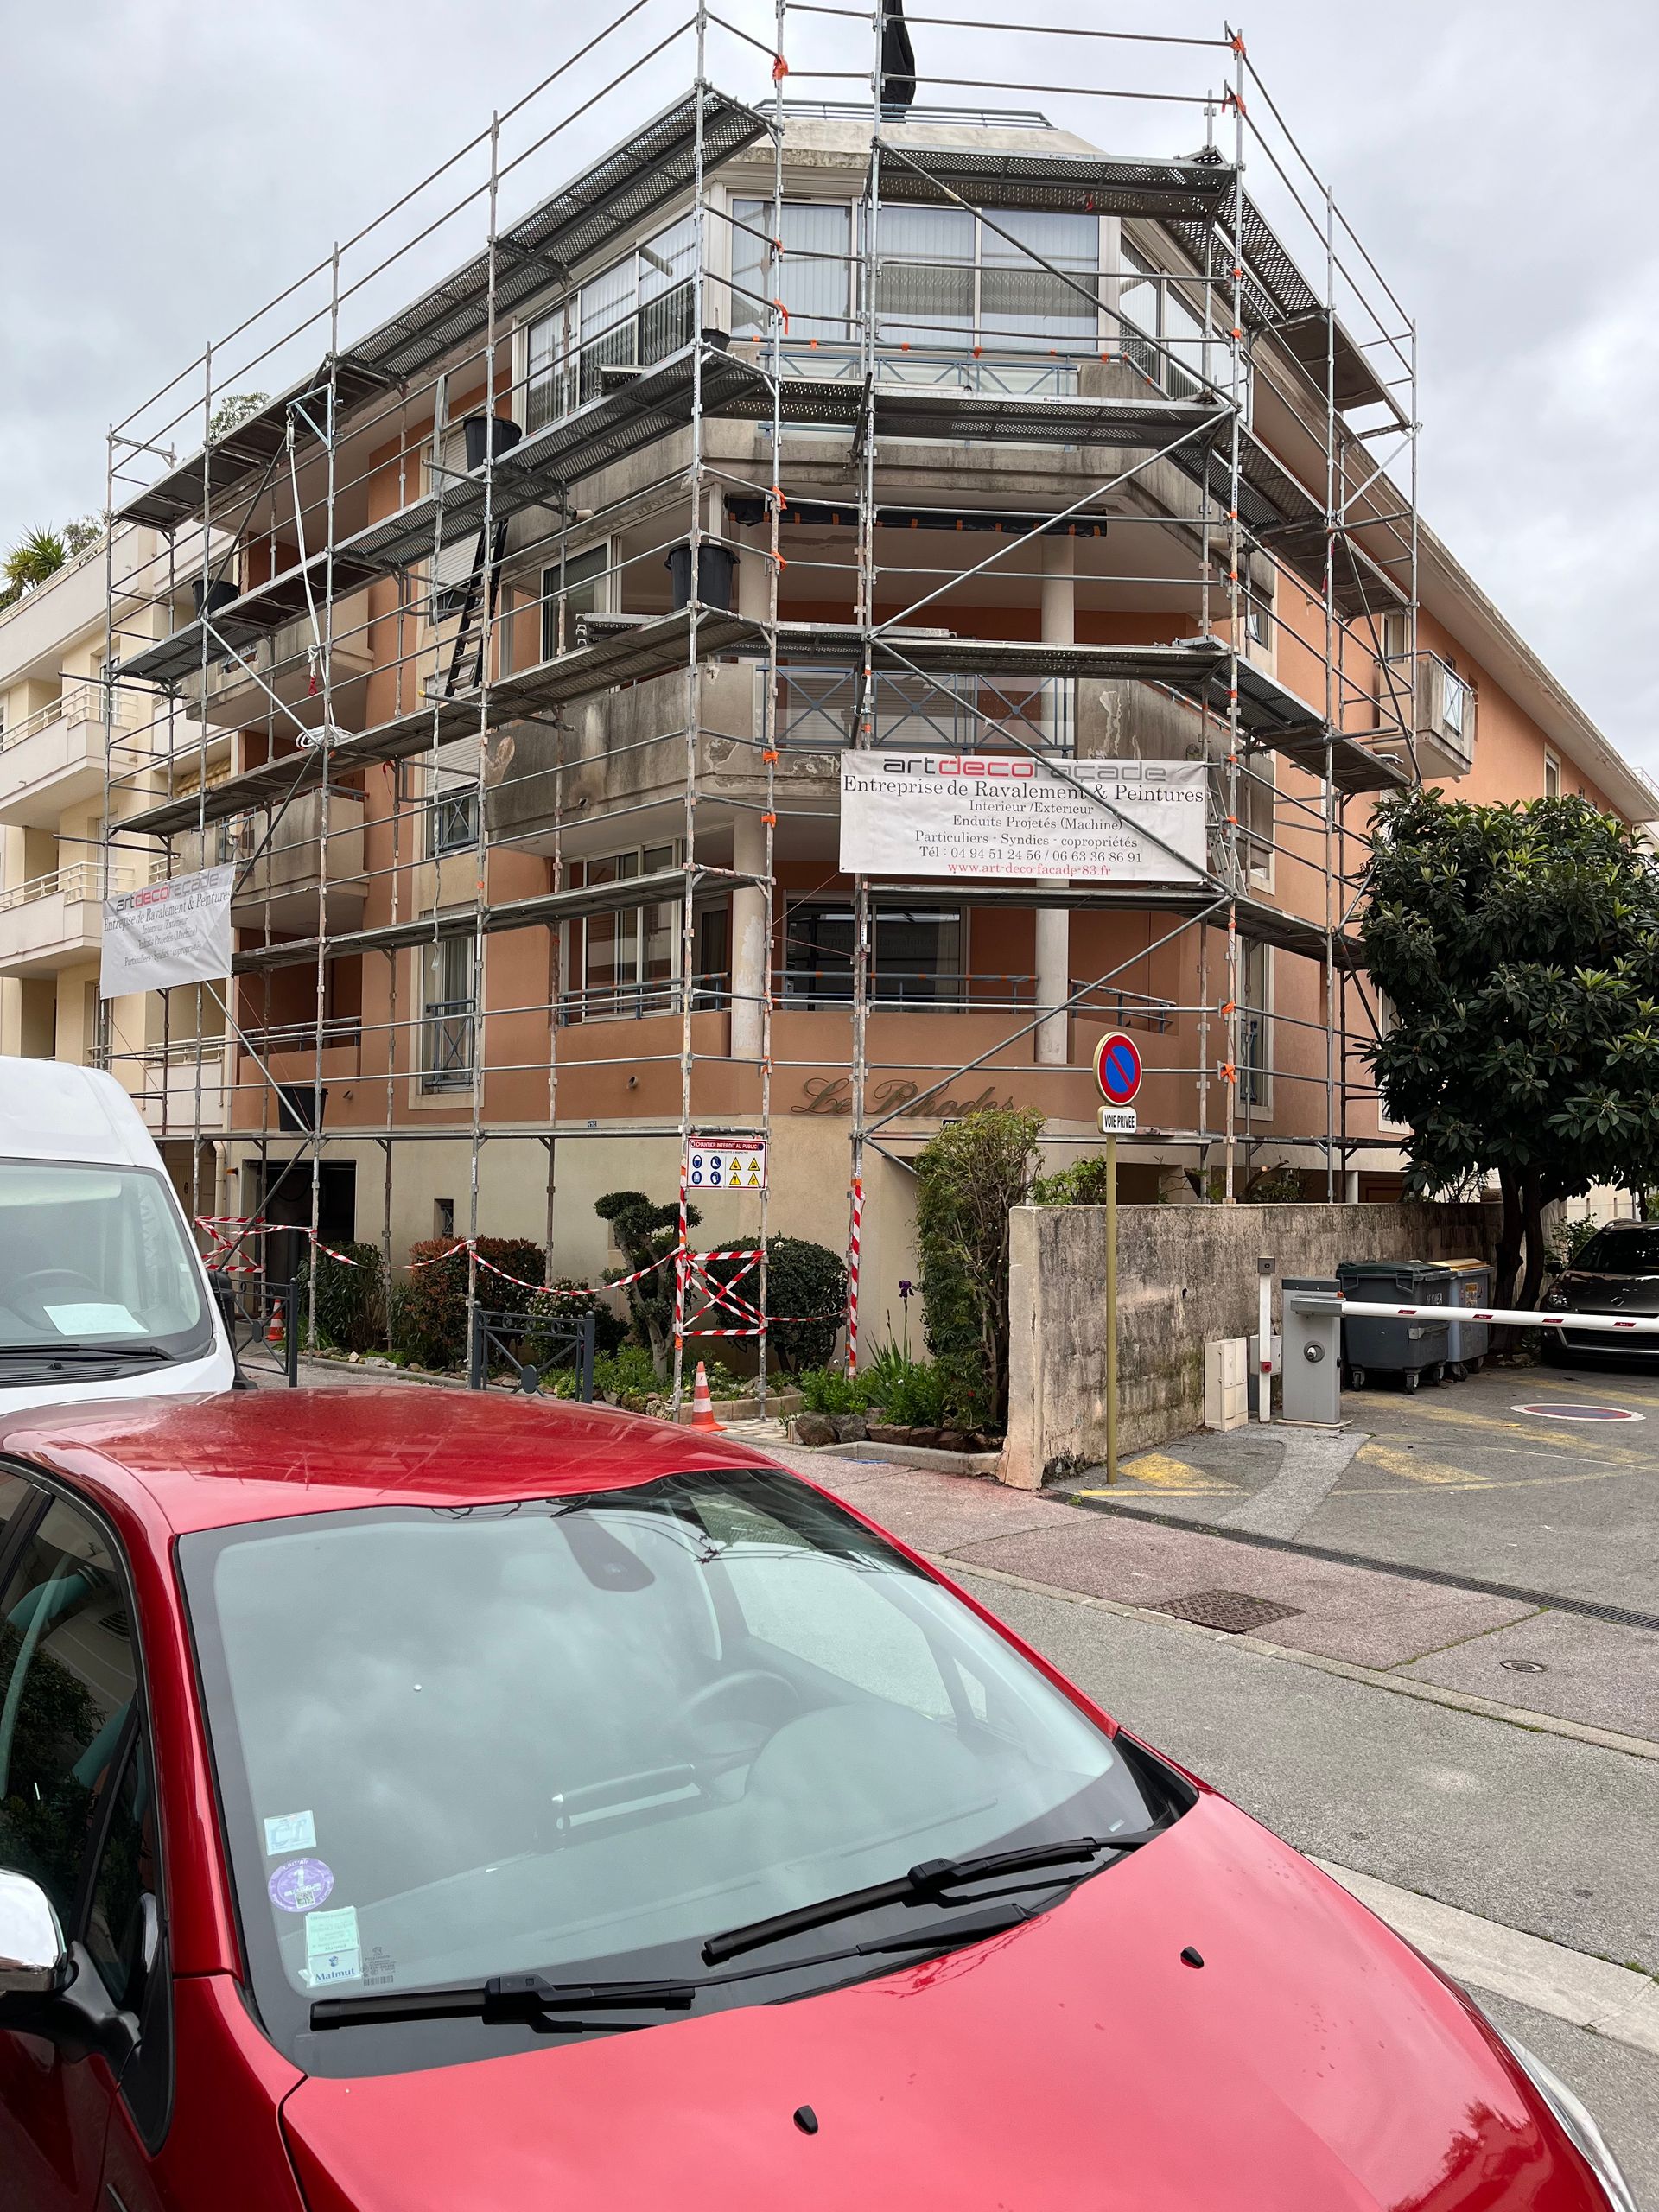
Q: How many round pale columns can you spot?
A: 4